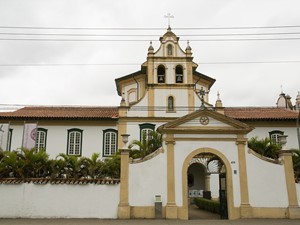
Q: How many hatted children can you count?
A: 0